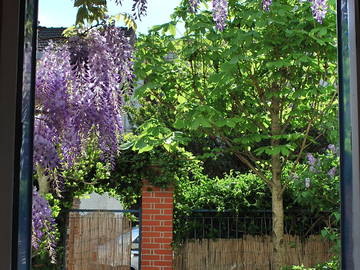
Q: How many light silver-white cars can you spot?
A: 1